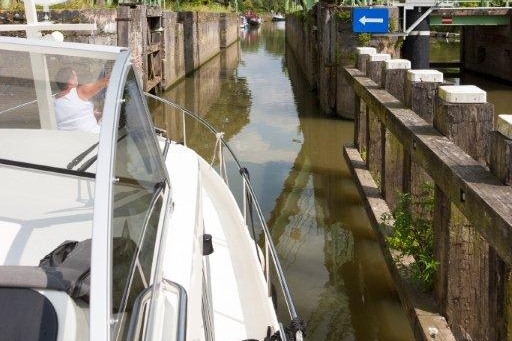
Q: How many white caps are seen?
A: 6